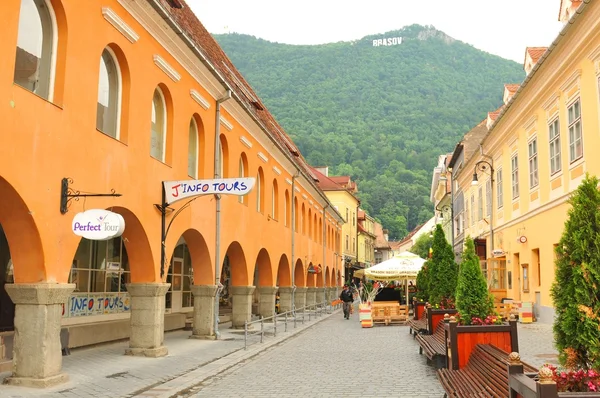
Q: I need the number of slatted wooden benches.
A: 3